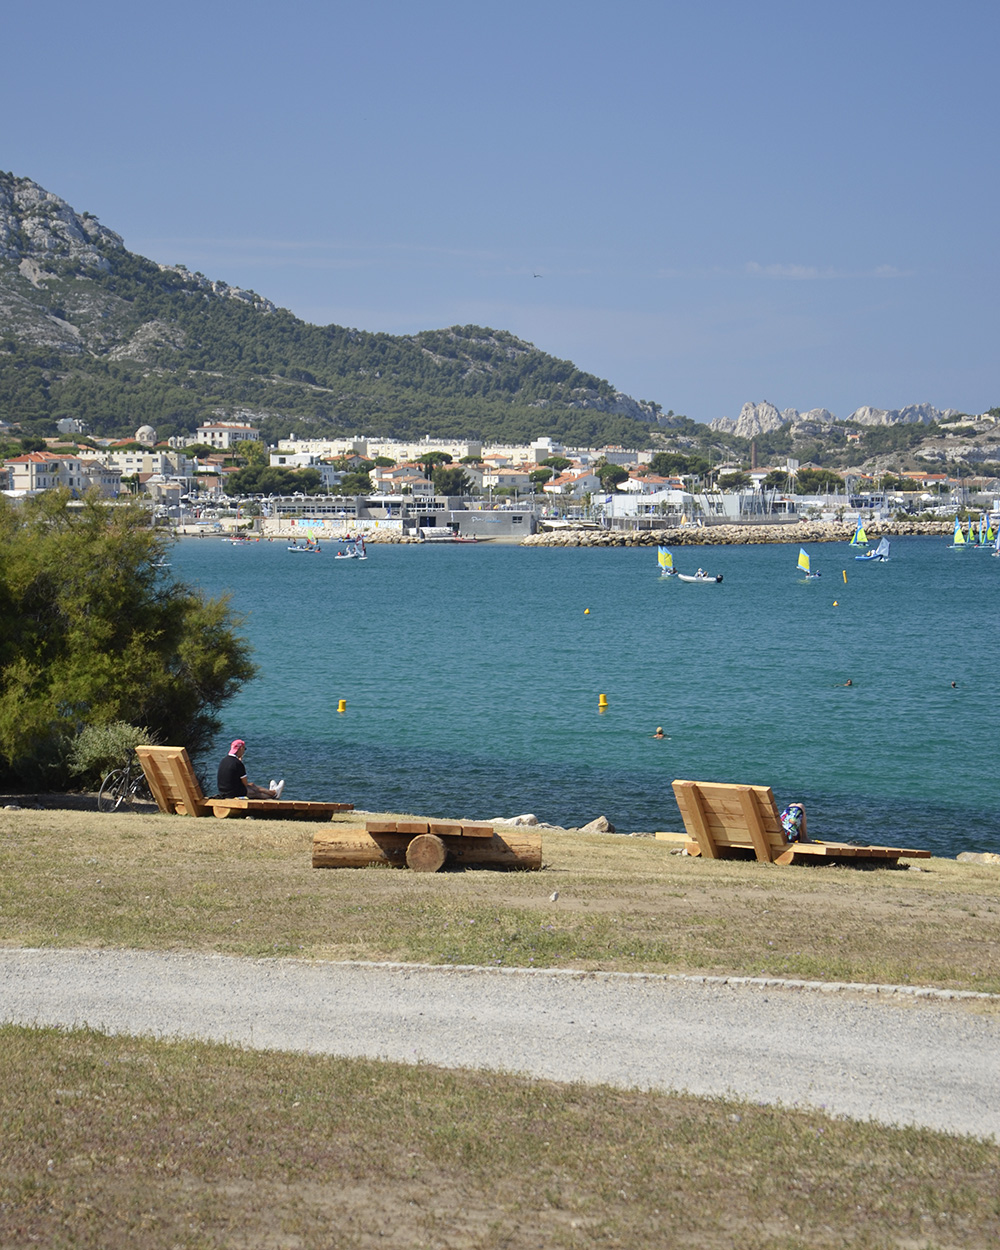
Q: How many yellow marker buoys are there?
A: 5